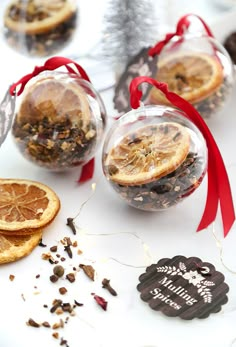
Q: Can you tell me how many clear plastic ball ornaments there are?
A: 4